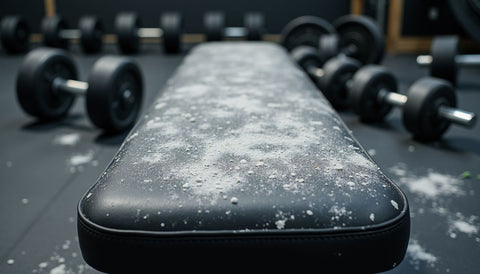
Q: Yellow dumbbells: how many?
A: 0